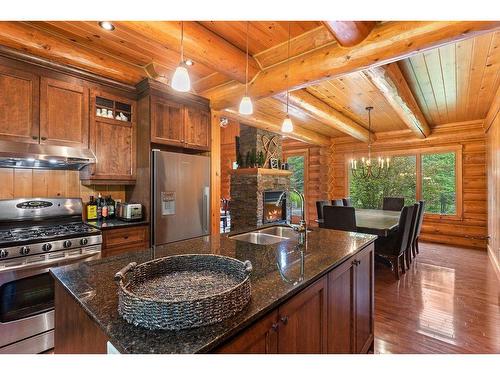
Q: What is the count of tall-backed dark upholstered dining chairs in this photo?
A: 8